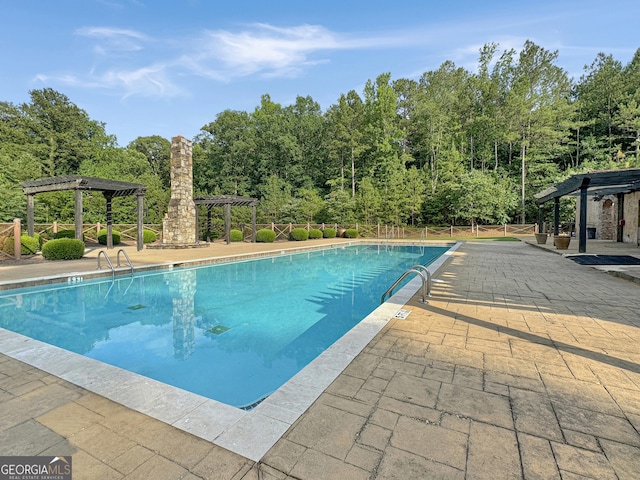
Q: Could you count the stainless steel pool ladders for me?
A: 2